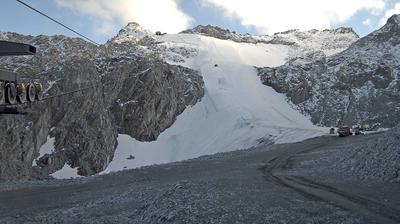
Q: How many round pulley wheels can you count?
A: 5